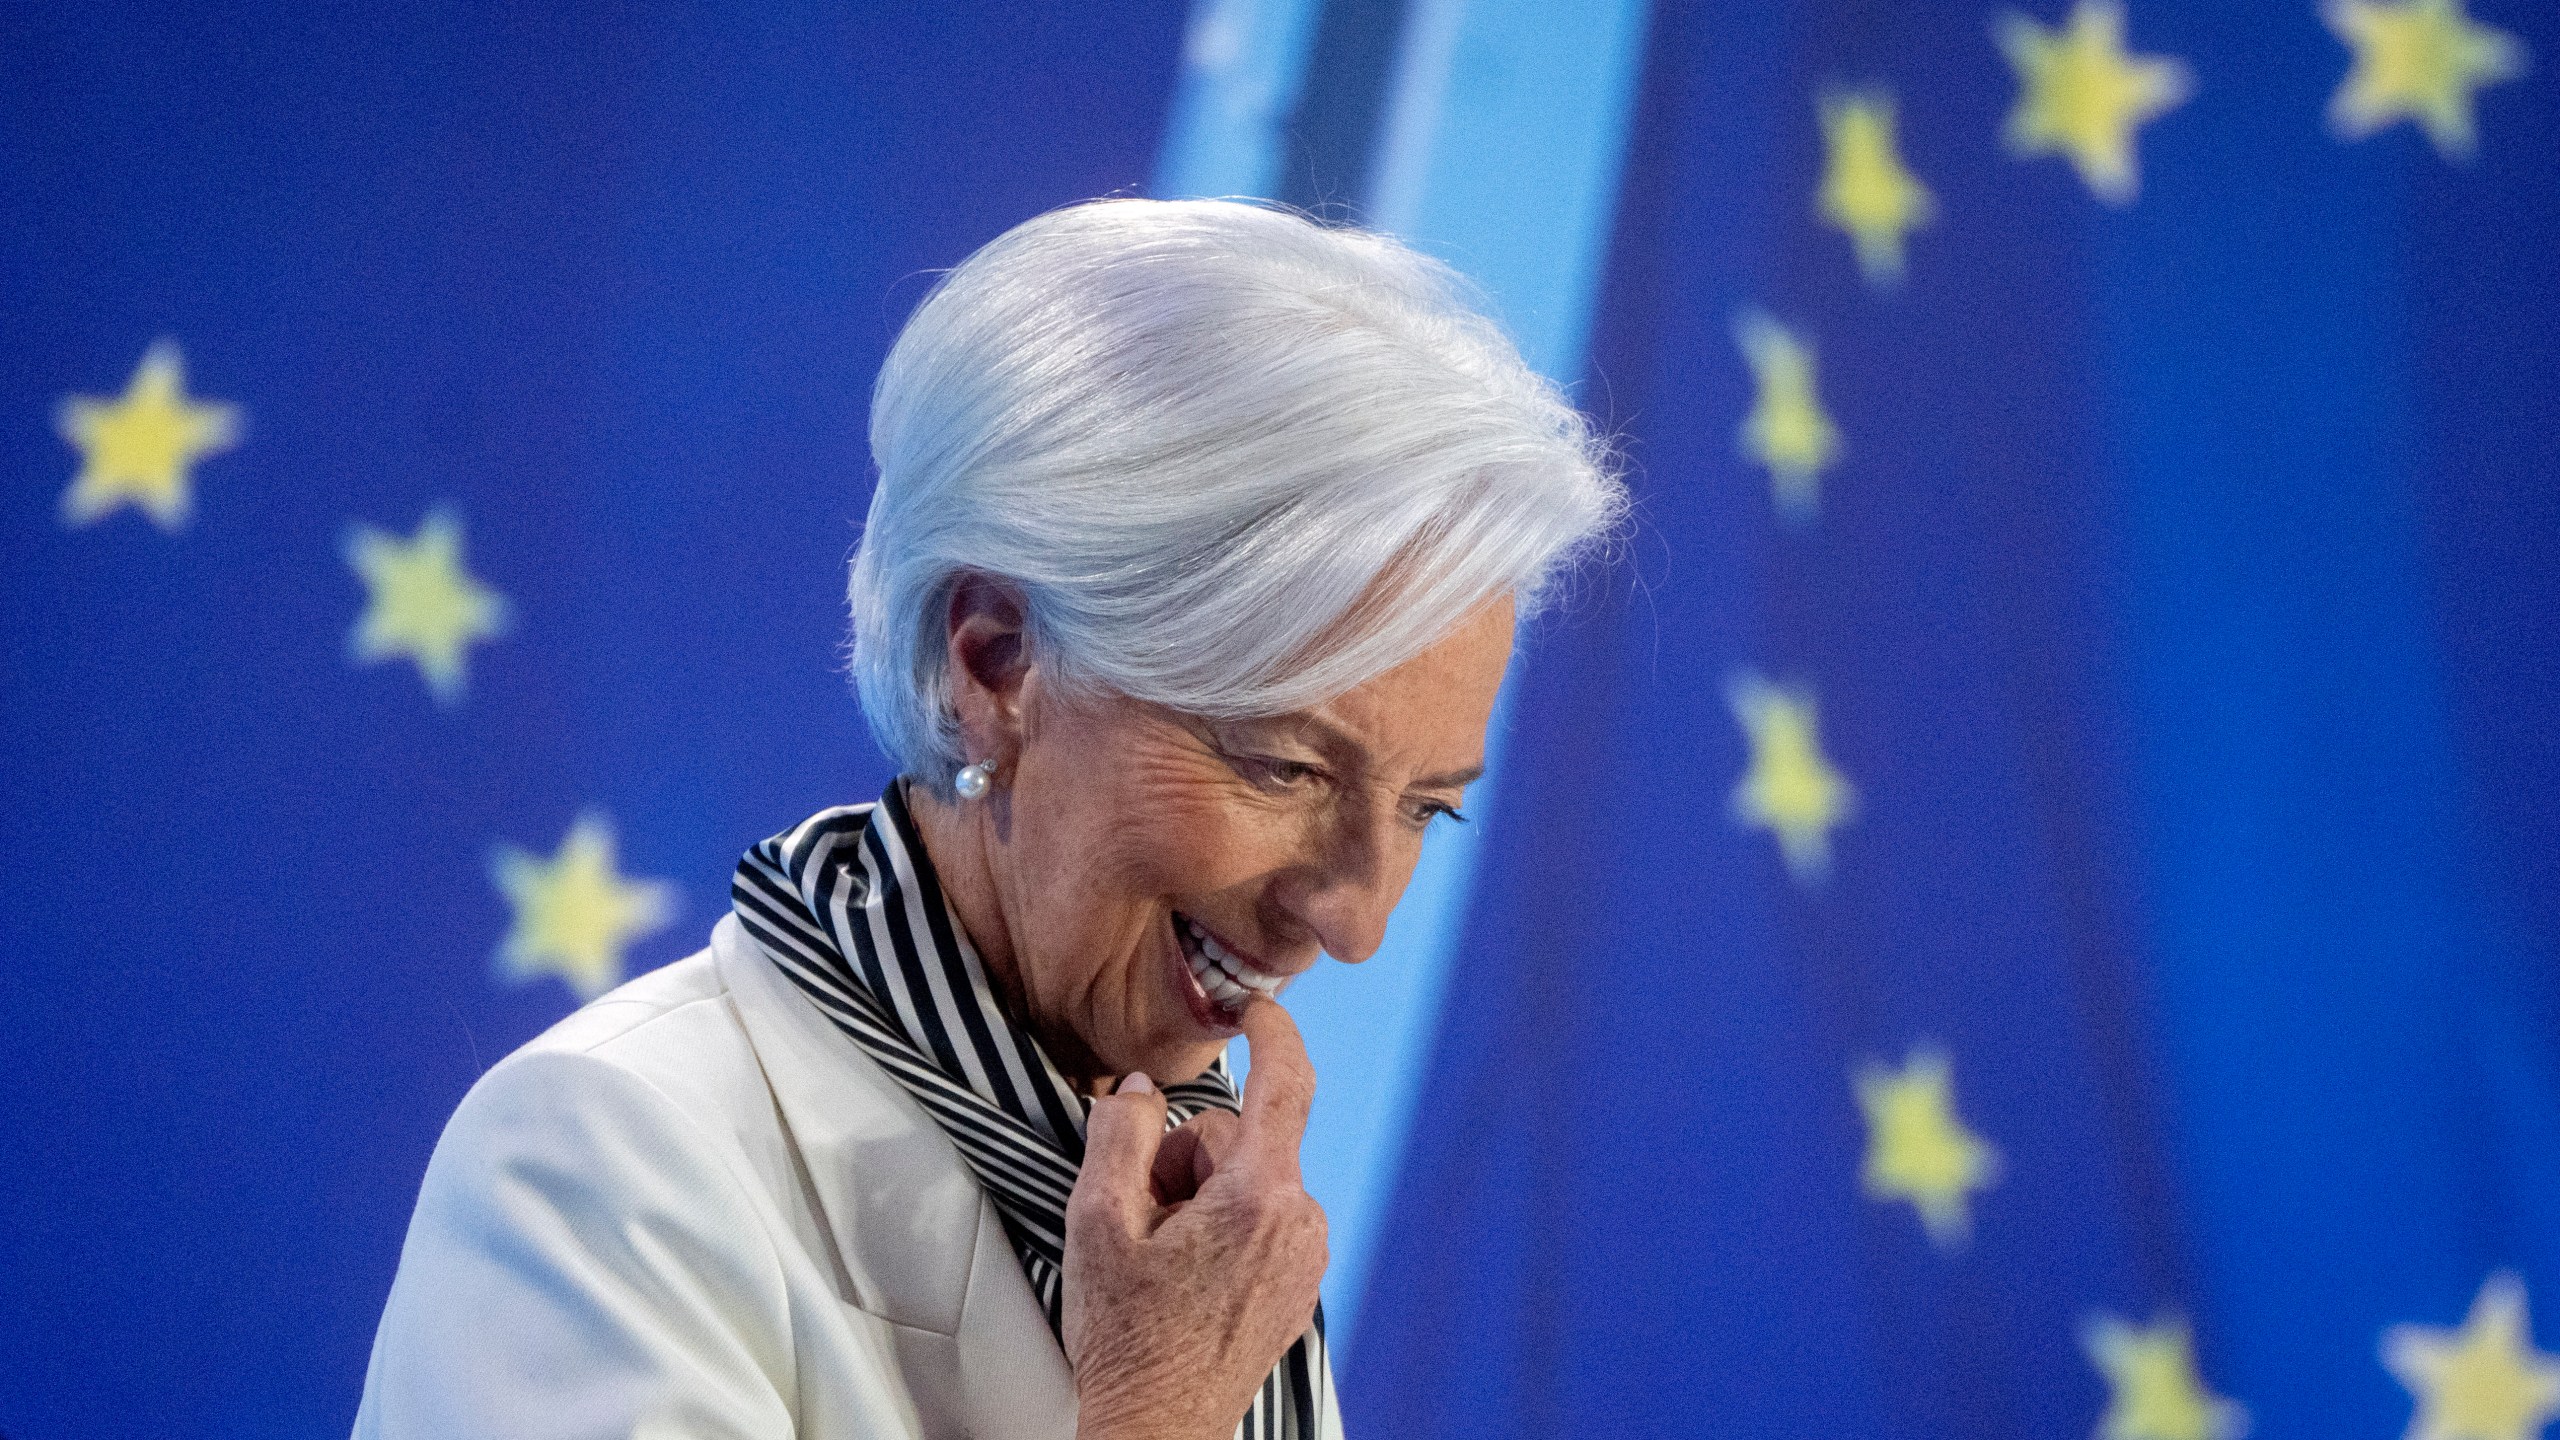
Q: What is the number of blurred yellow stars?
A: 11